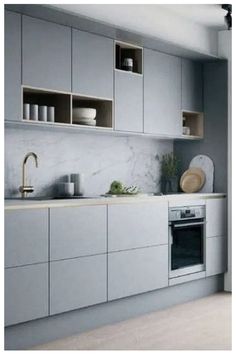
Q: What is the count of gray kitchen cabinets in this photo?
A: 14